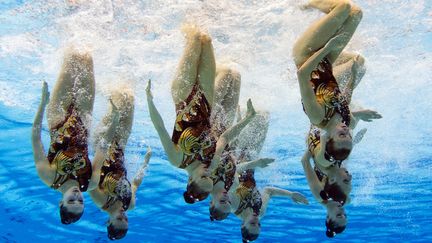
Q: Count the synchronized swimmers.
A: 8